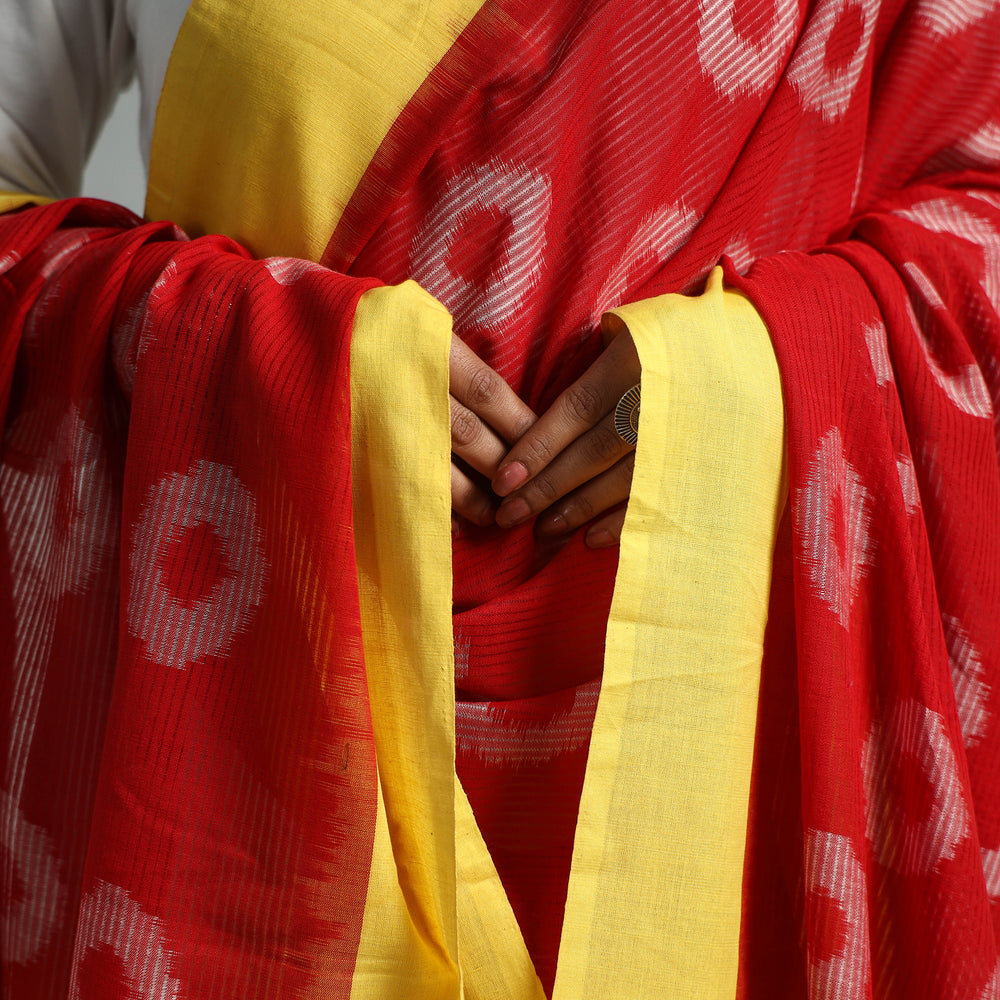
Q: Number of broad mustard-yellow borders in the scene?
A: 3